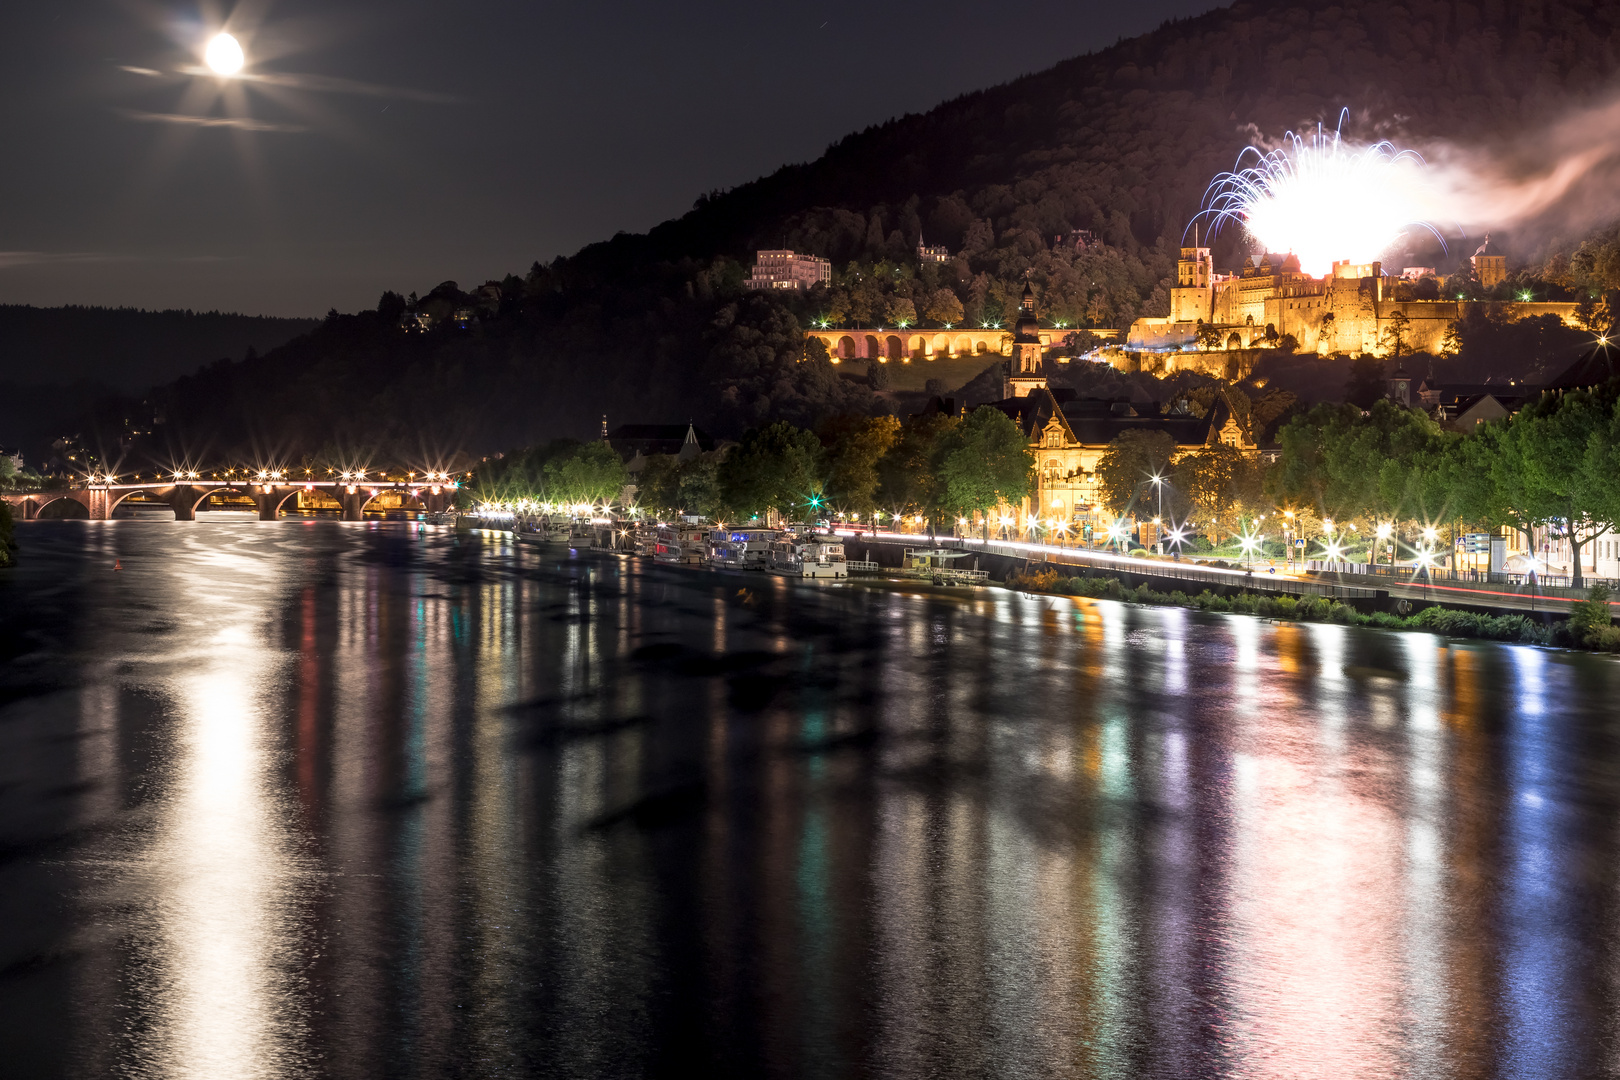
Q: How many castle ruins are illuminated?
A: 1